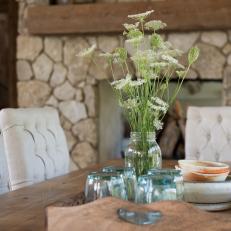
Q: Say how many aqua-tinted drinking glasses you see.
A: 4